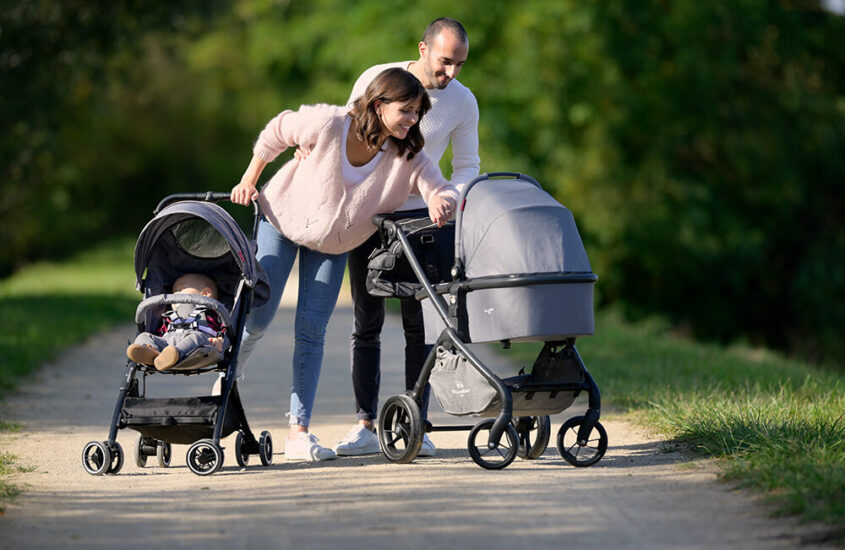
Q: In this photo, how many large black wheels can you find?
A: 4